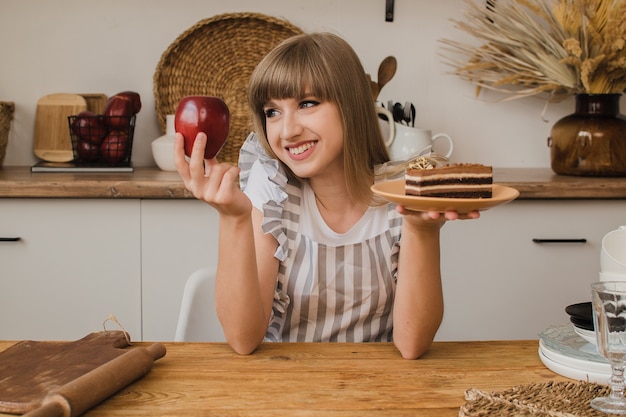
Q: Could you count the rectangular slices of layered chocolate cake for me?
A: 1